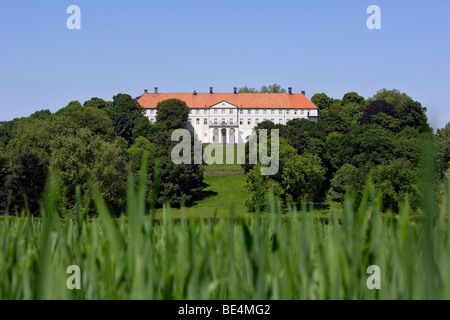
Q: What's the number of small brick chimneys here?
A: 7